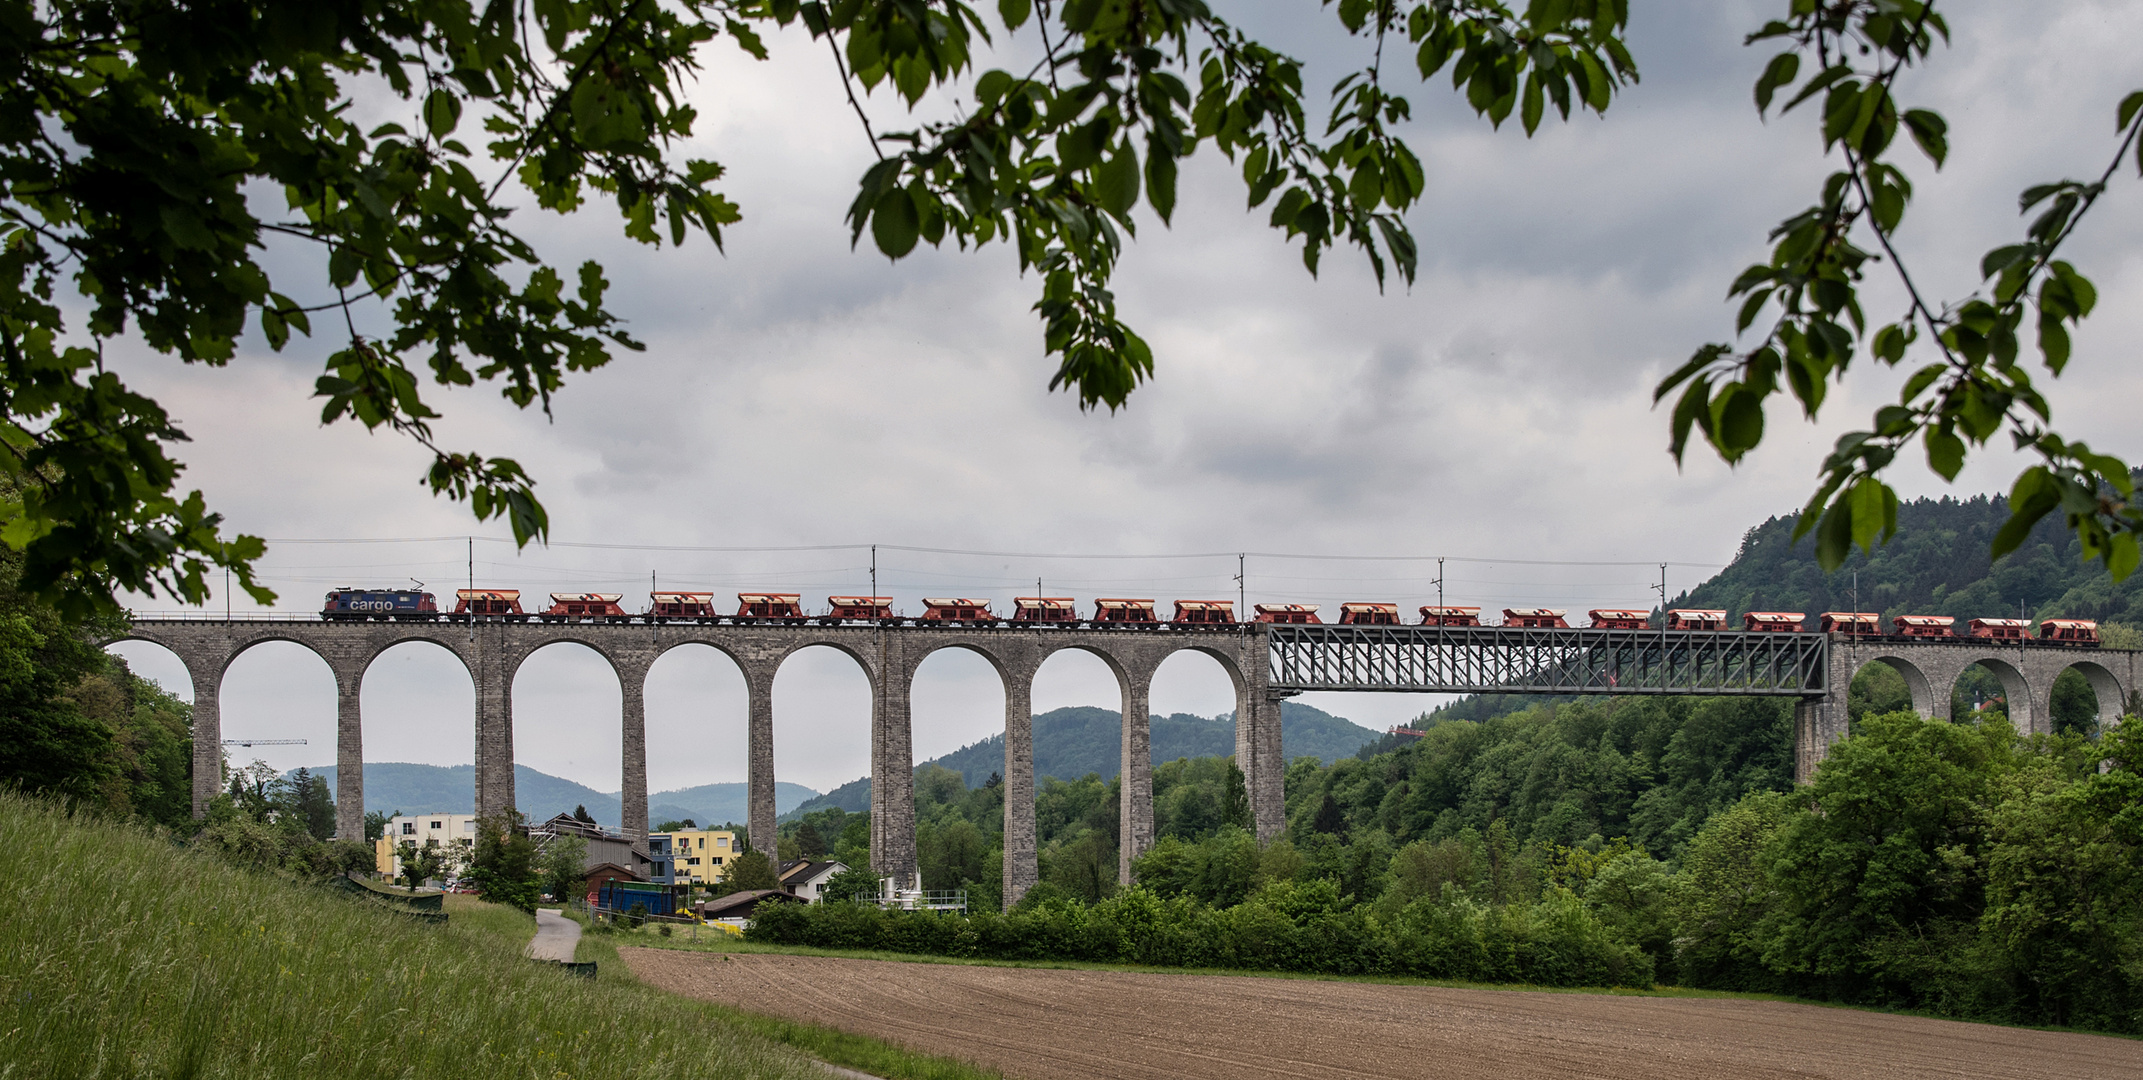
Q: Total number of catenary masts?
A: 10